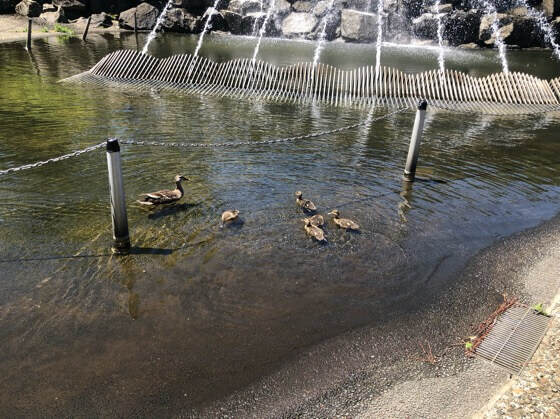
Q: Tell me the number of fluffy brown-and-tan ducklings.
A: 5